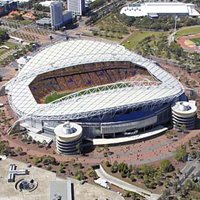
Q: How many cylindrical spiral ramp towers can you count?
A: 2